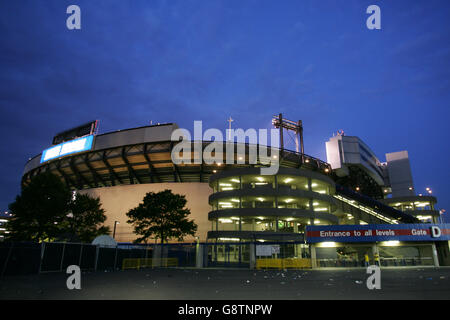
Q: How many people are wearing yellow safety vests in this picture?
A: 2